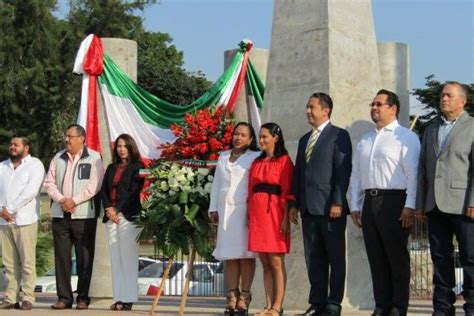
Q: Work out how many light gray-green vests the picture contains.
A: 1